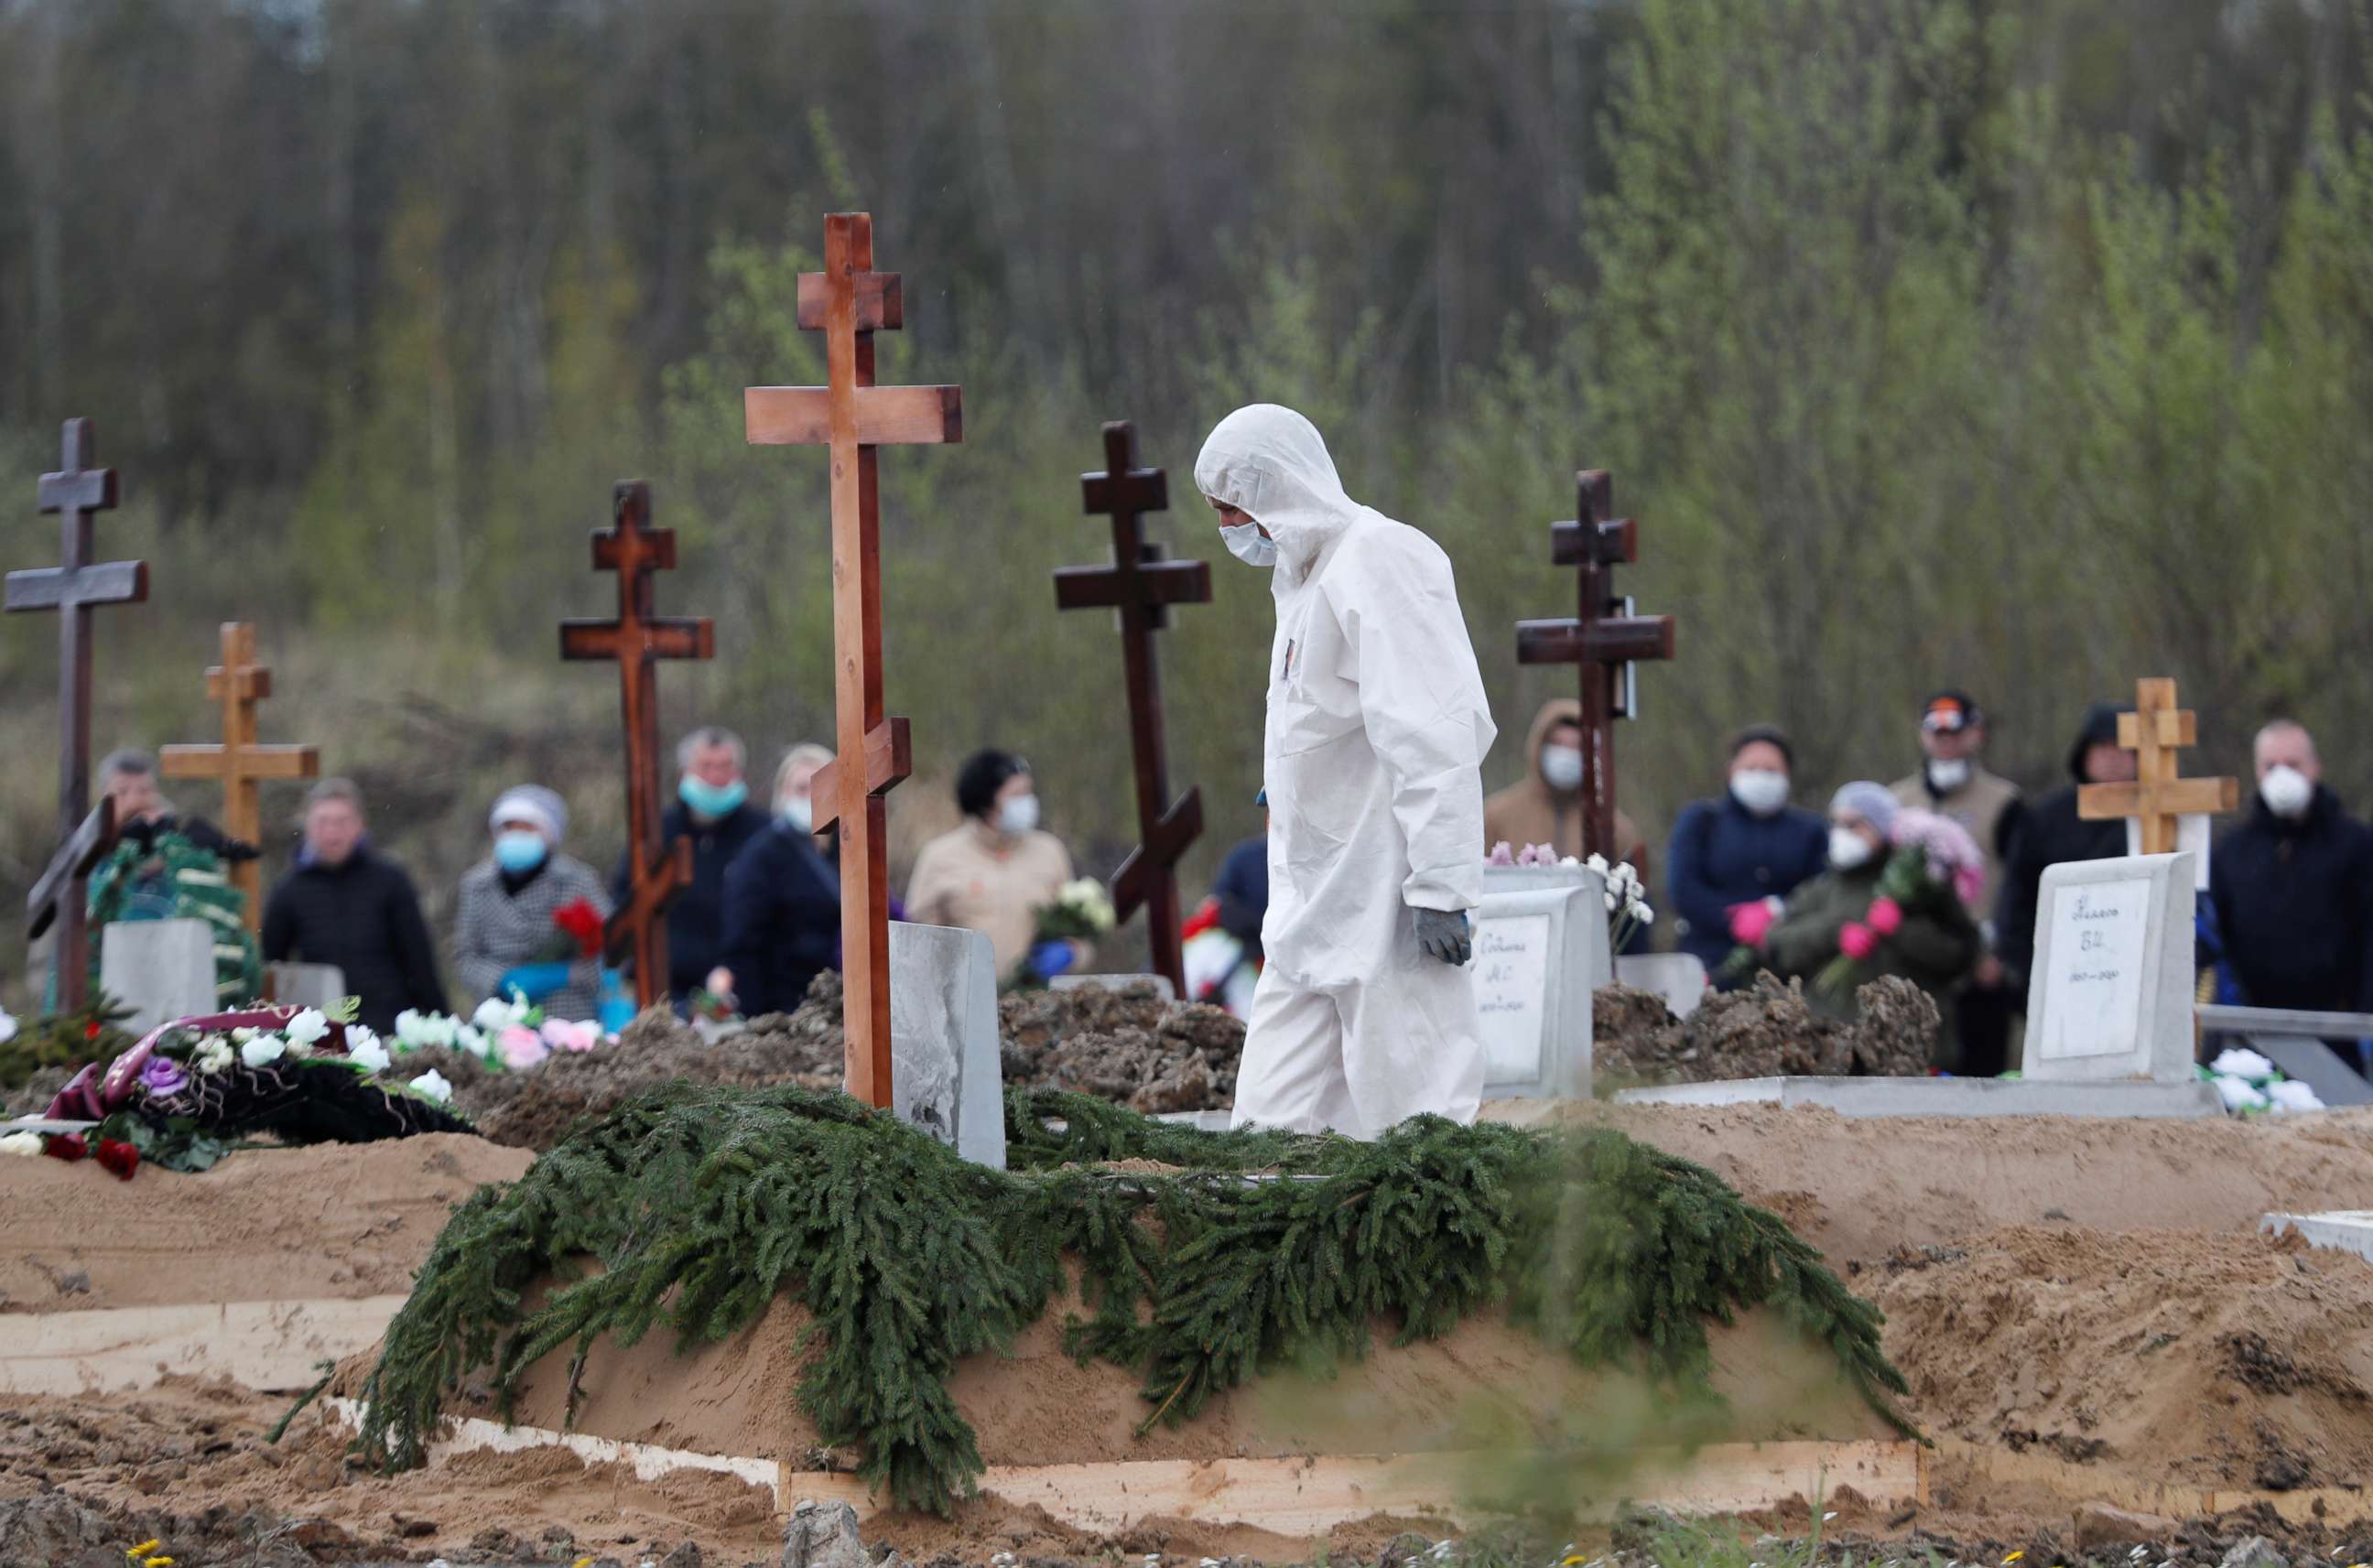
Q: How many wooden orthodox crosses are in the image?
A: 7